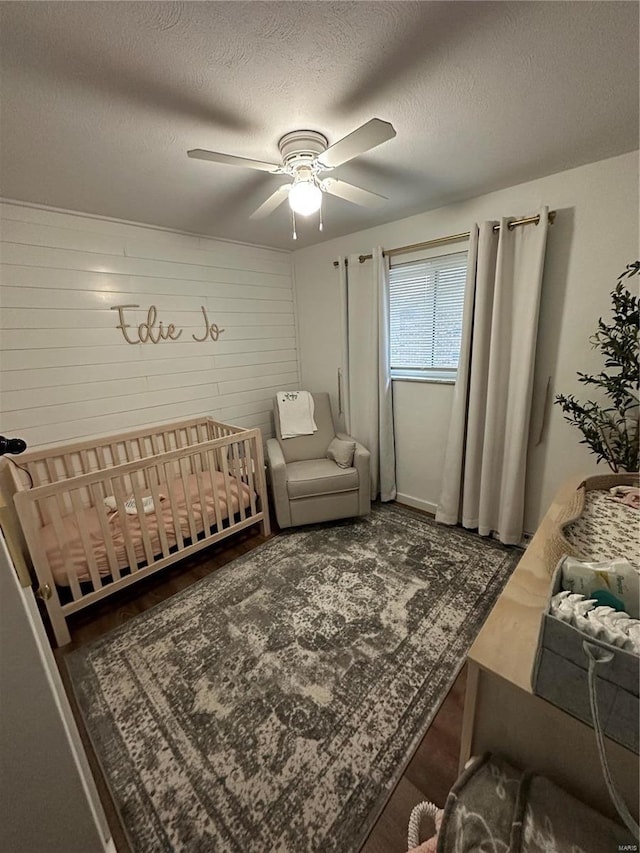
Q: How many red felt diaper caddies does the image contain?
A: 0